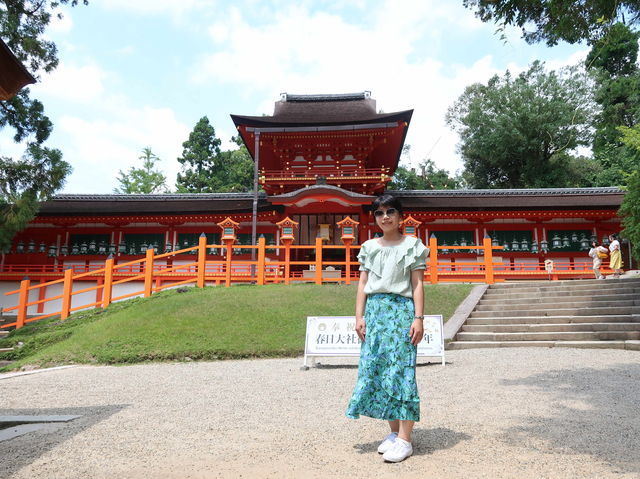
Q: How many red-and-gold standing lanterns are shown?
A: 4